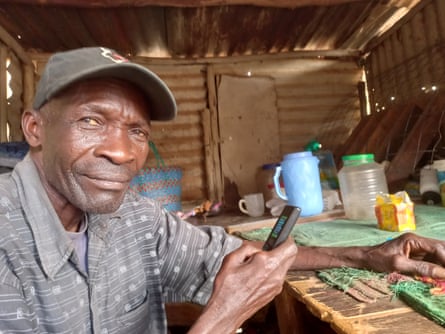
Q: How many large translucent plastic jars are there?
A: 1